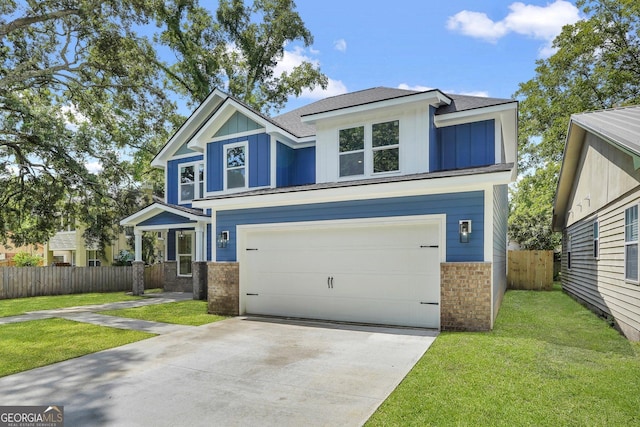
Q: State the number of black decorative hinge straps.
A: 4